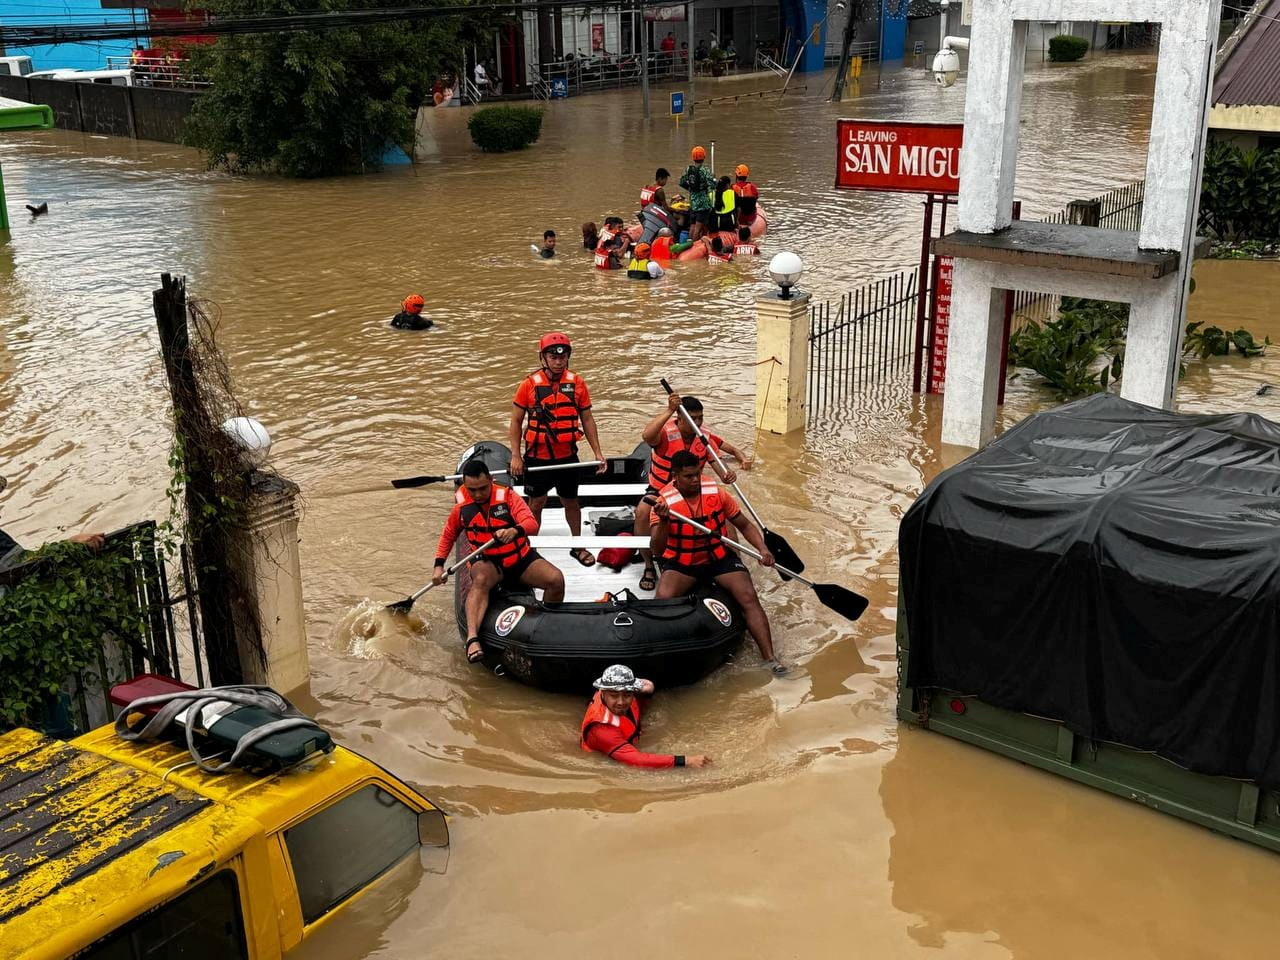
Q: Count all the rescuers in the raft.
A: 4